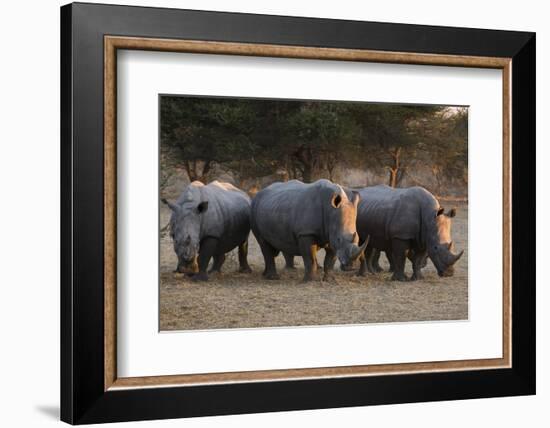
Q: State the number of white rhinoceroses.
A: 3